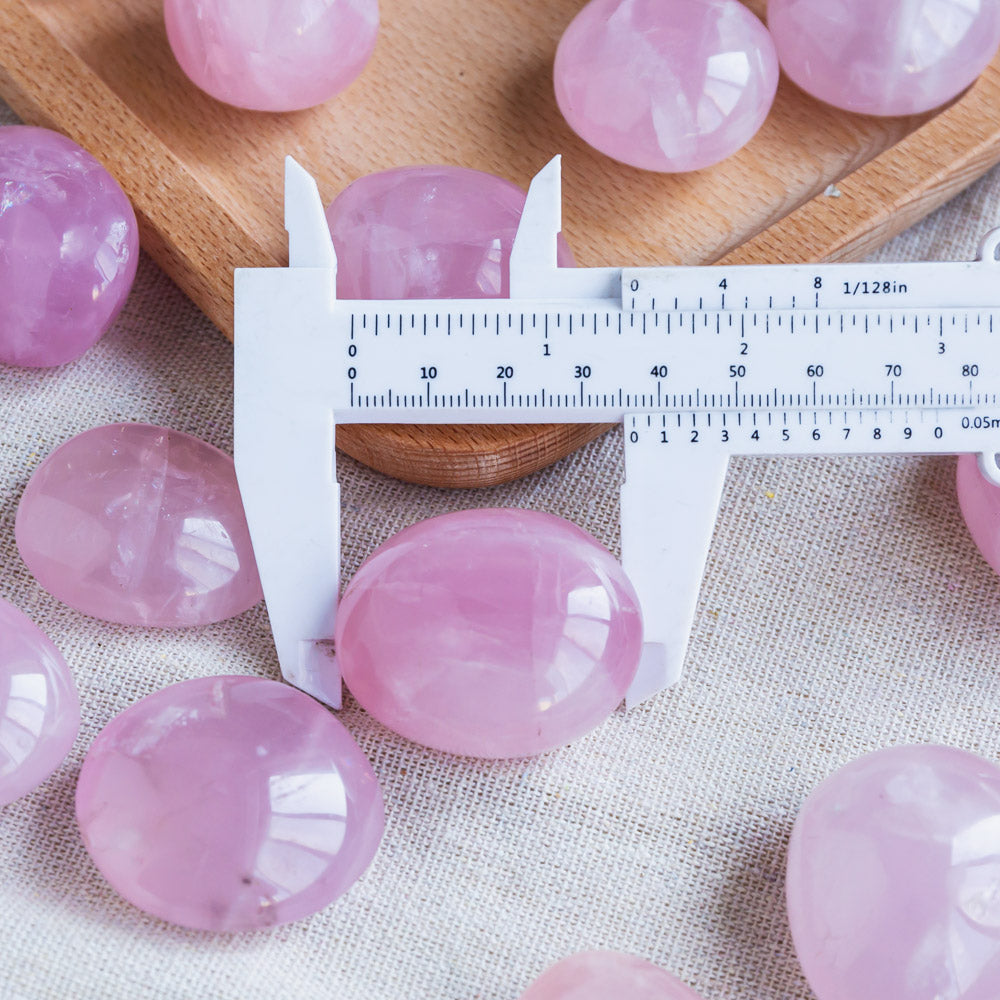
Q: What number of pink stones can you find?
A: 12